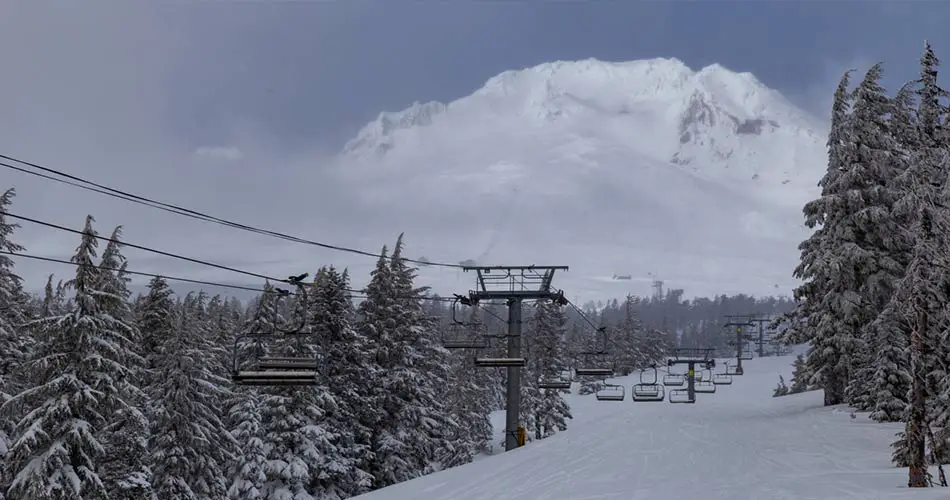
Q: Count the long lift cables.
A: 4